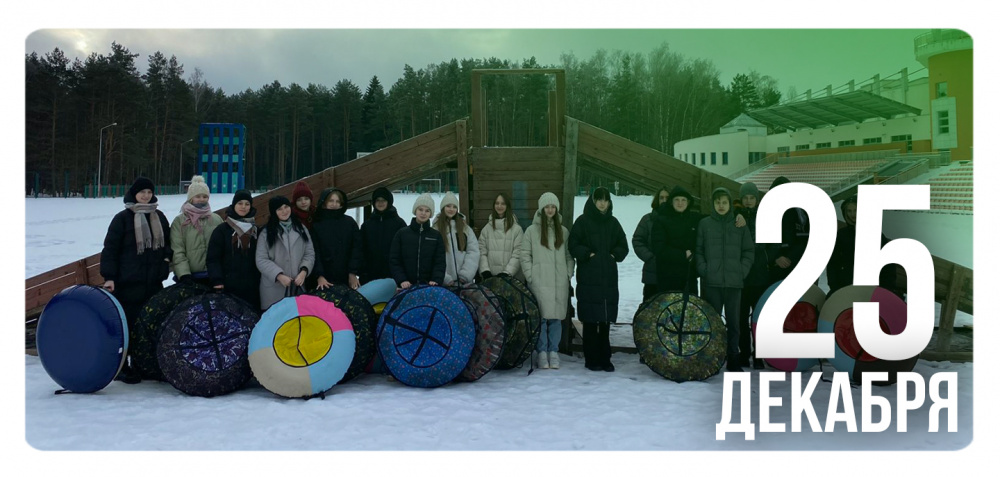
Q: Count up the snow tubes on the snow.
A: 12